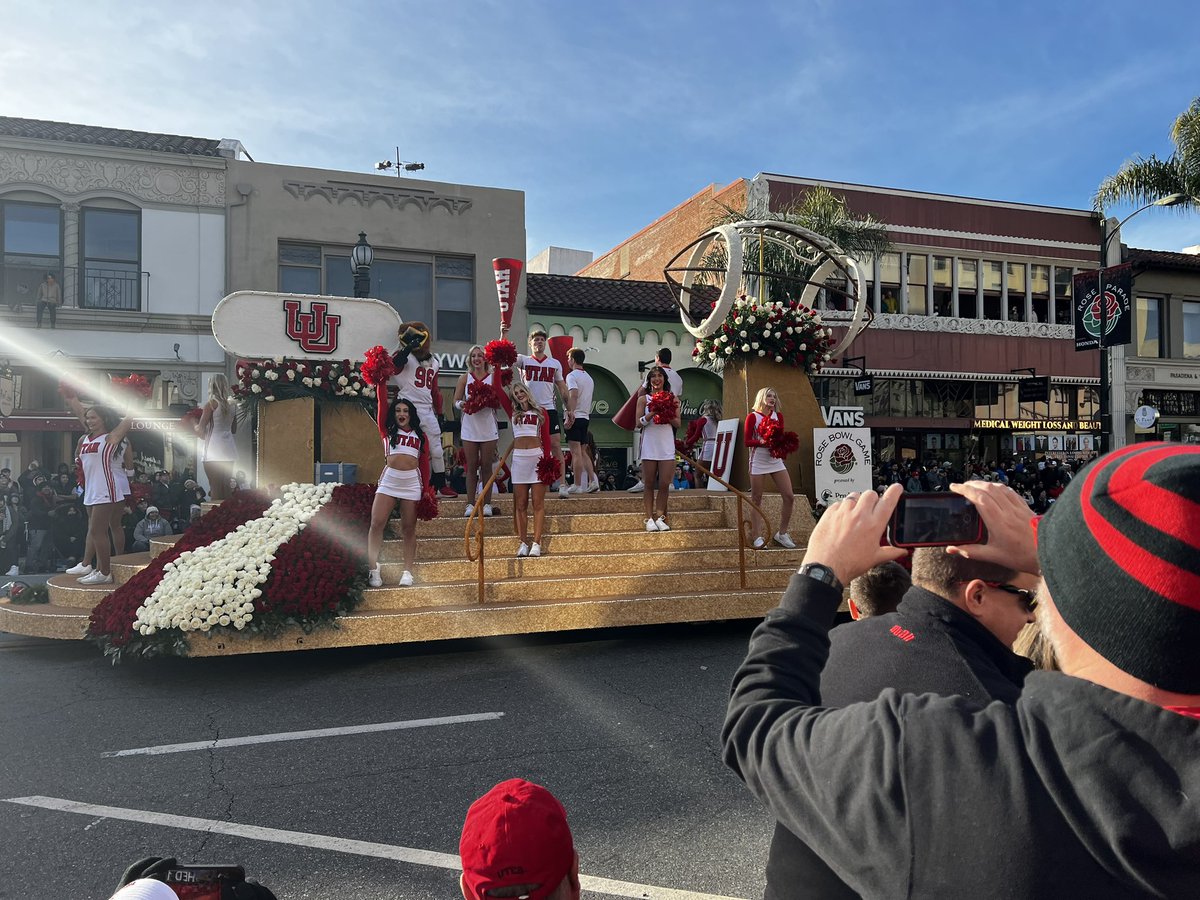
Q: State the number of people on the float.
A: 13